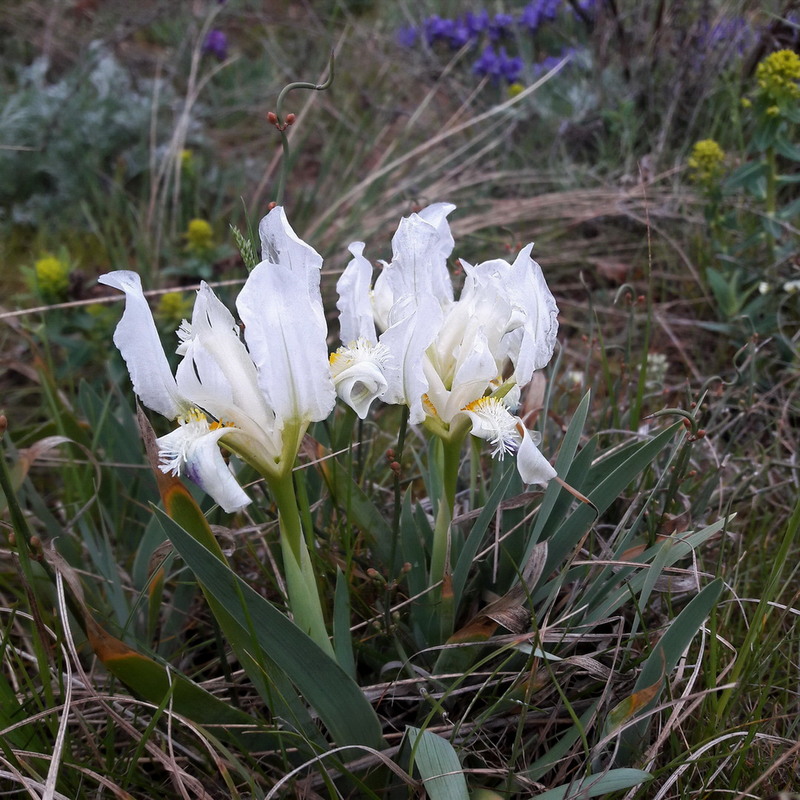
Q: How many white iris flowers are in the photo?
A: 3